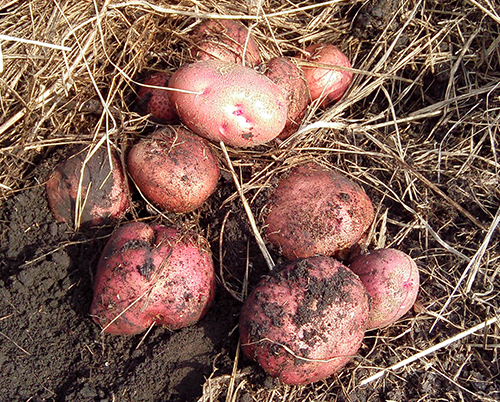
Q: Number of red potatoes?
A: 11